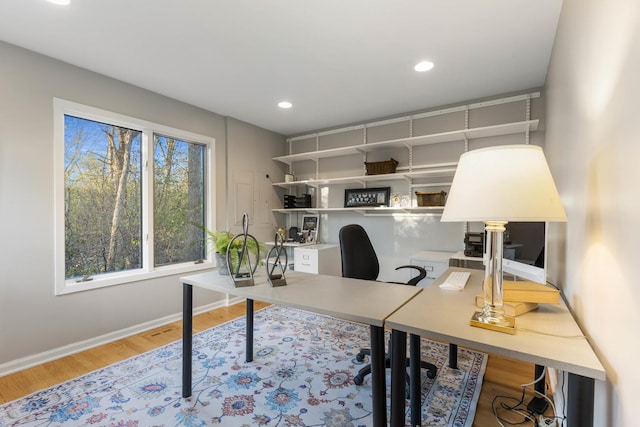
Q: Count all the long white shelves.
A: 3